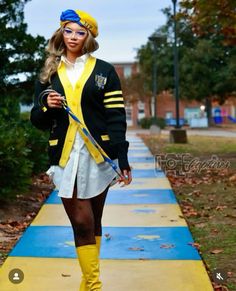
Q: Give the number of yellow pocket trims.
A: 2